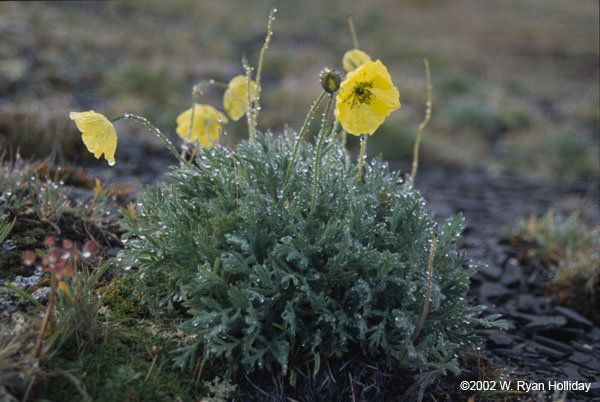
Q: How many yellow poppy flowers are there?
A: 5